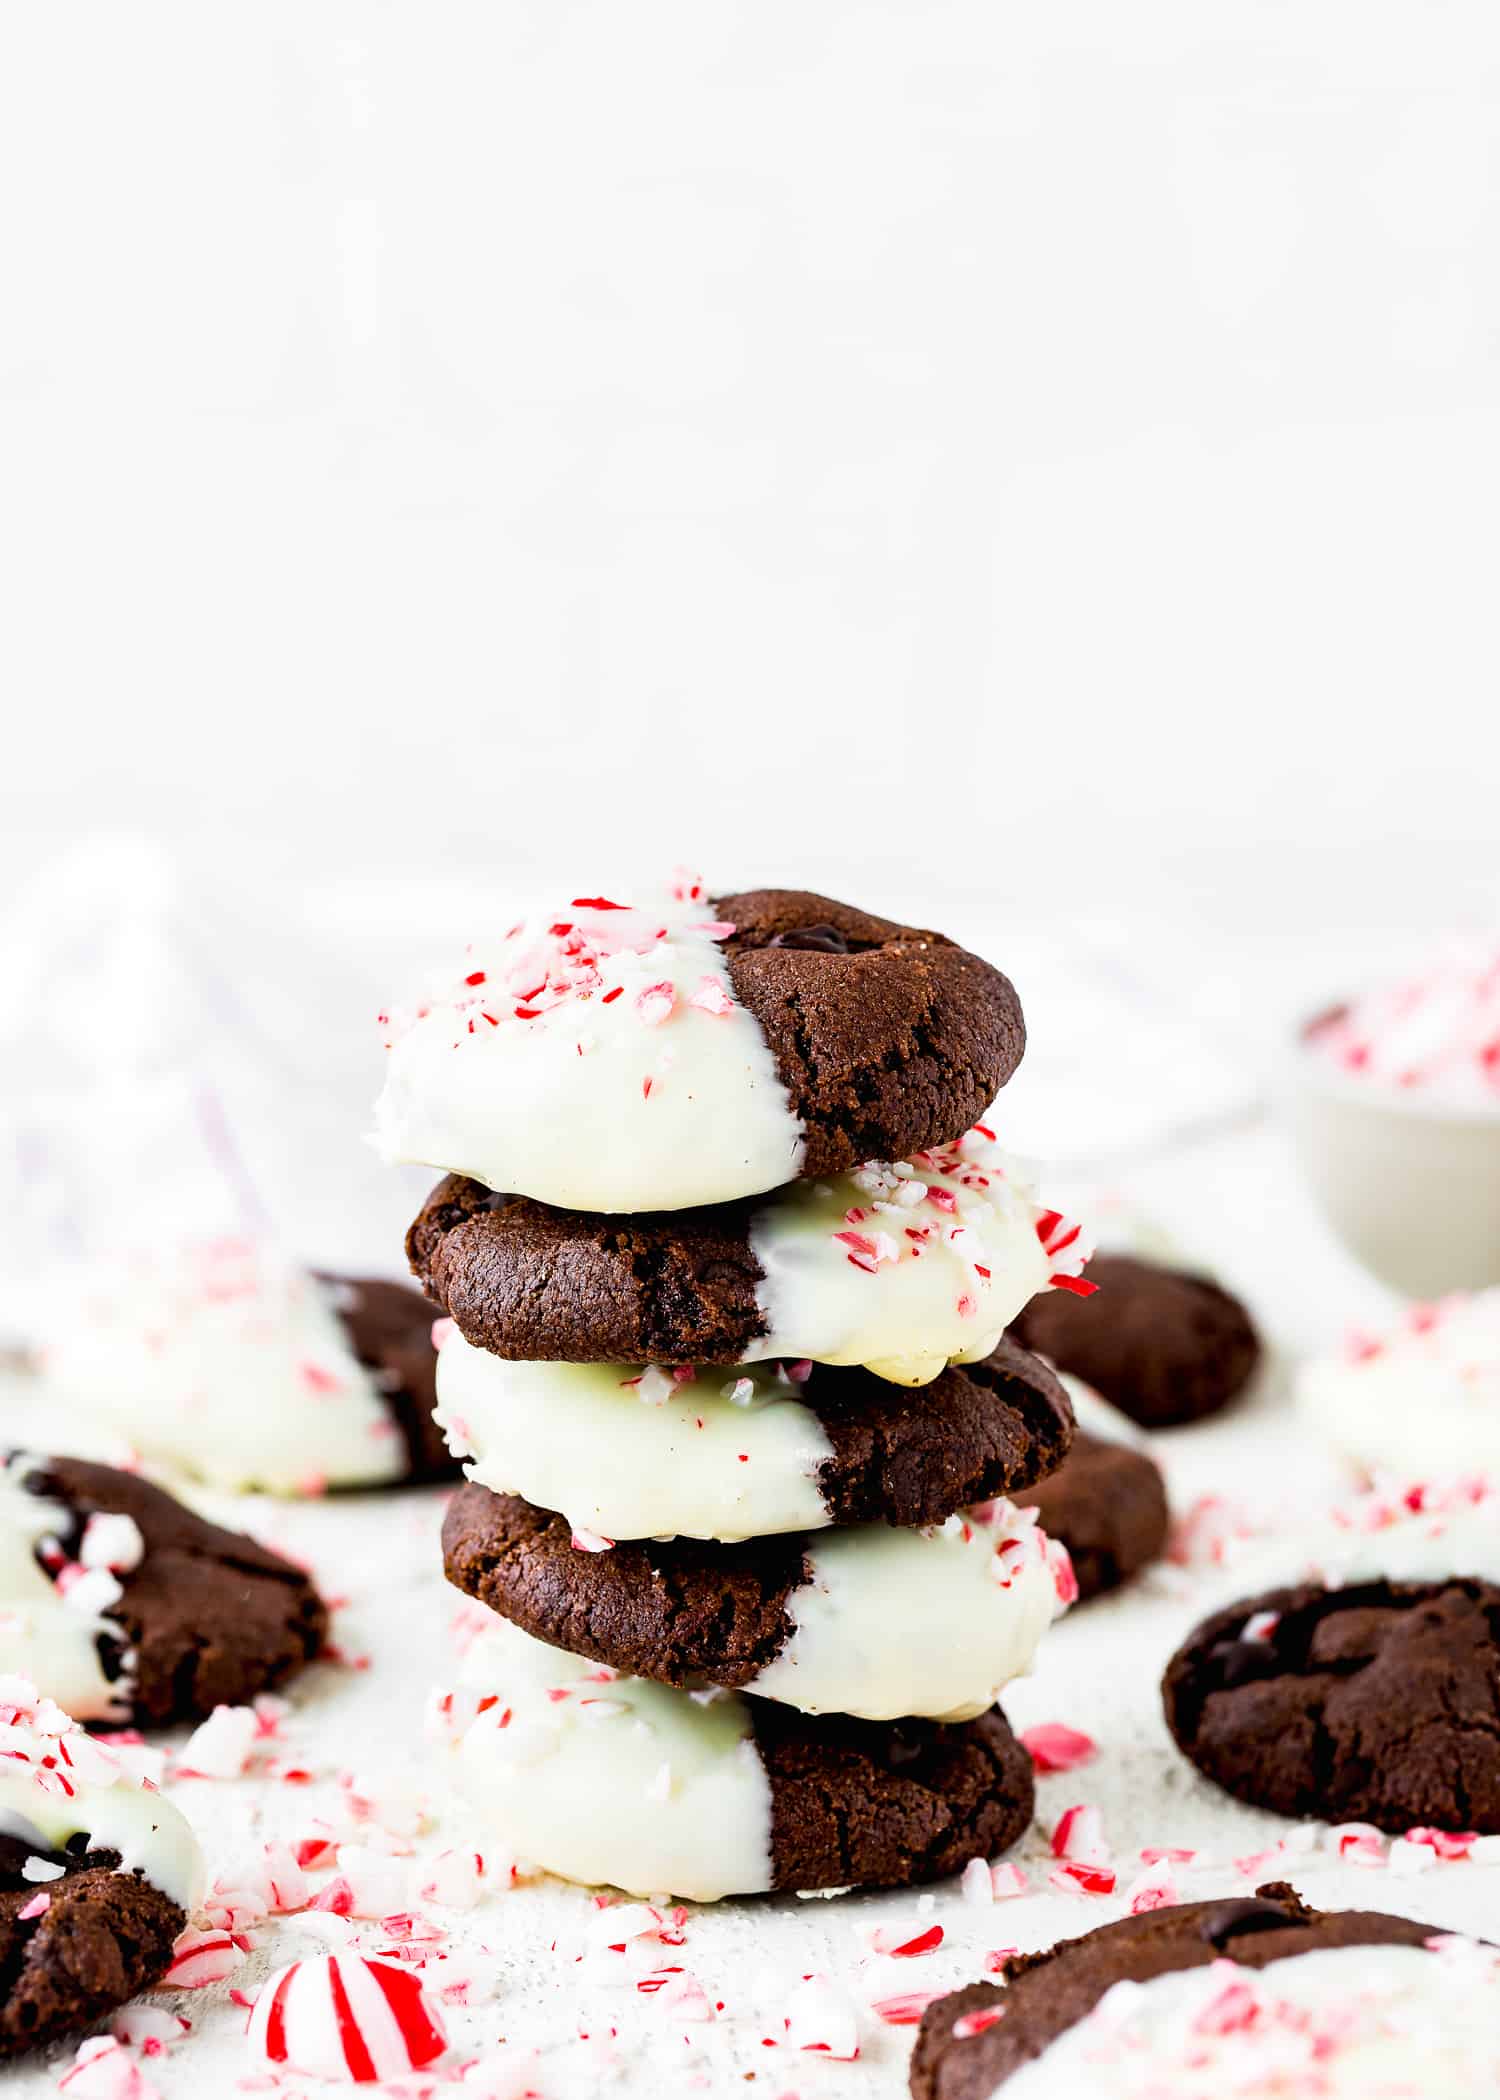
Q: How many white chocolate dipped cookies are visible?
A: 13